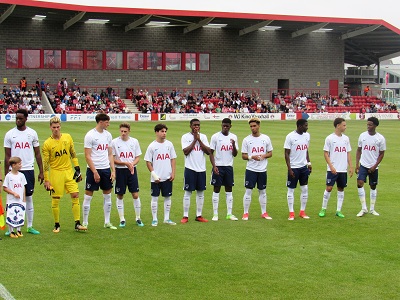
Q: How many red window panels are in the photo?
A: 11